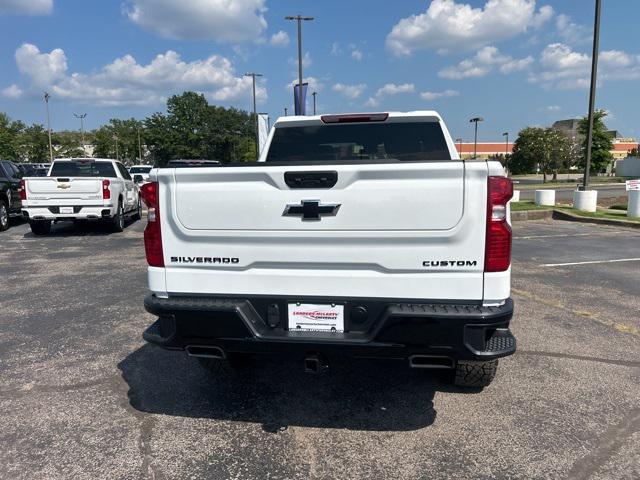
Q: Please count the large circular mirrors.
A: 0